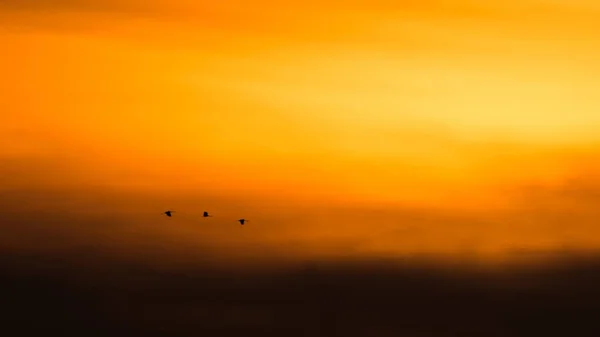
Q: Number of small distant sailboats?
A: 0